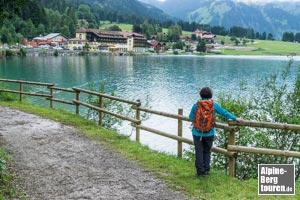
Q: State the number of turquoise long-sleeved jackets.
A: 1